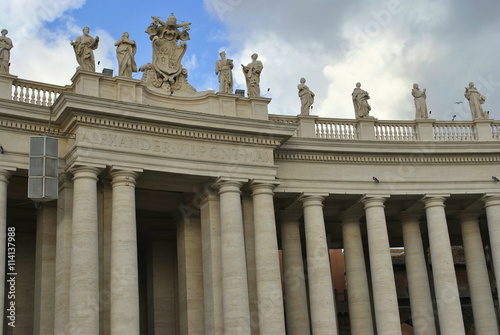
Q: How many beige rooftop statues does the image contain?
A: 9